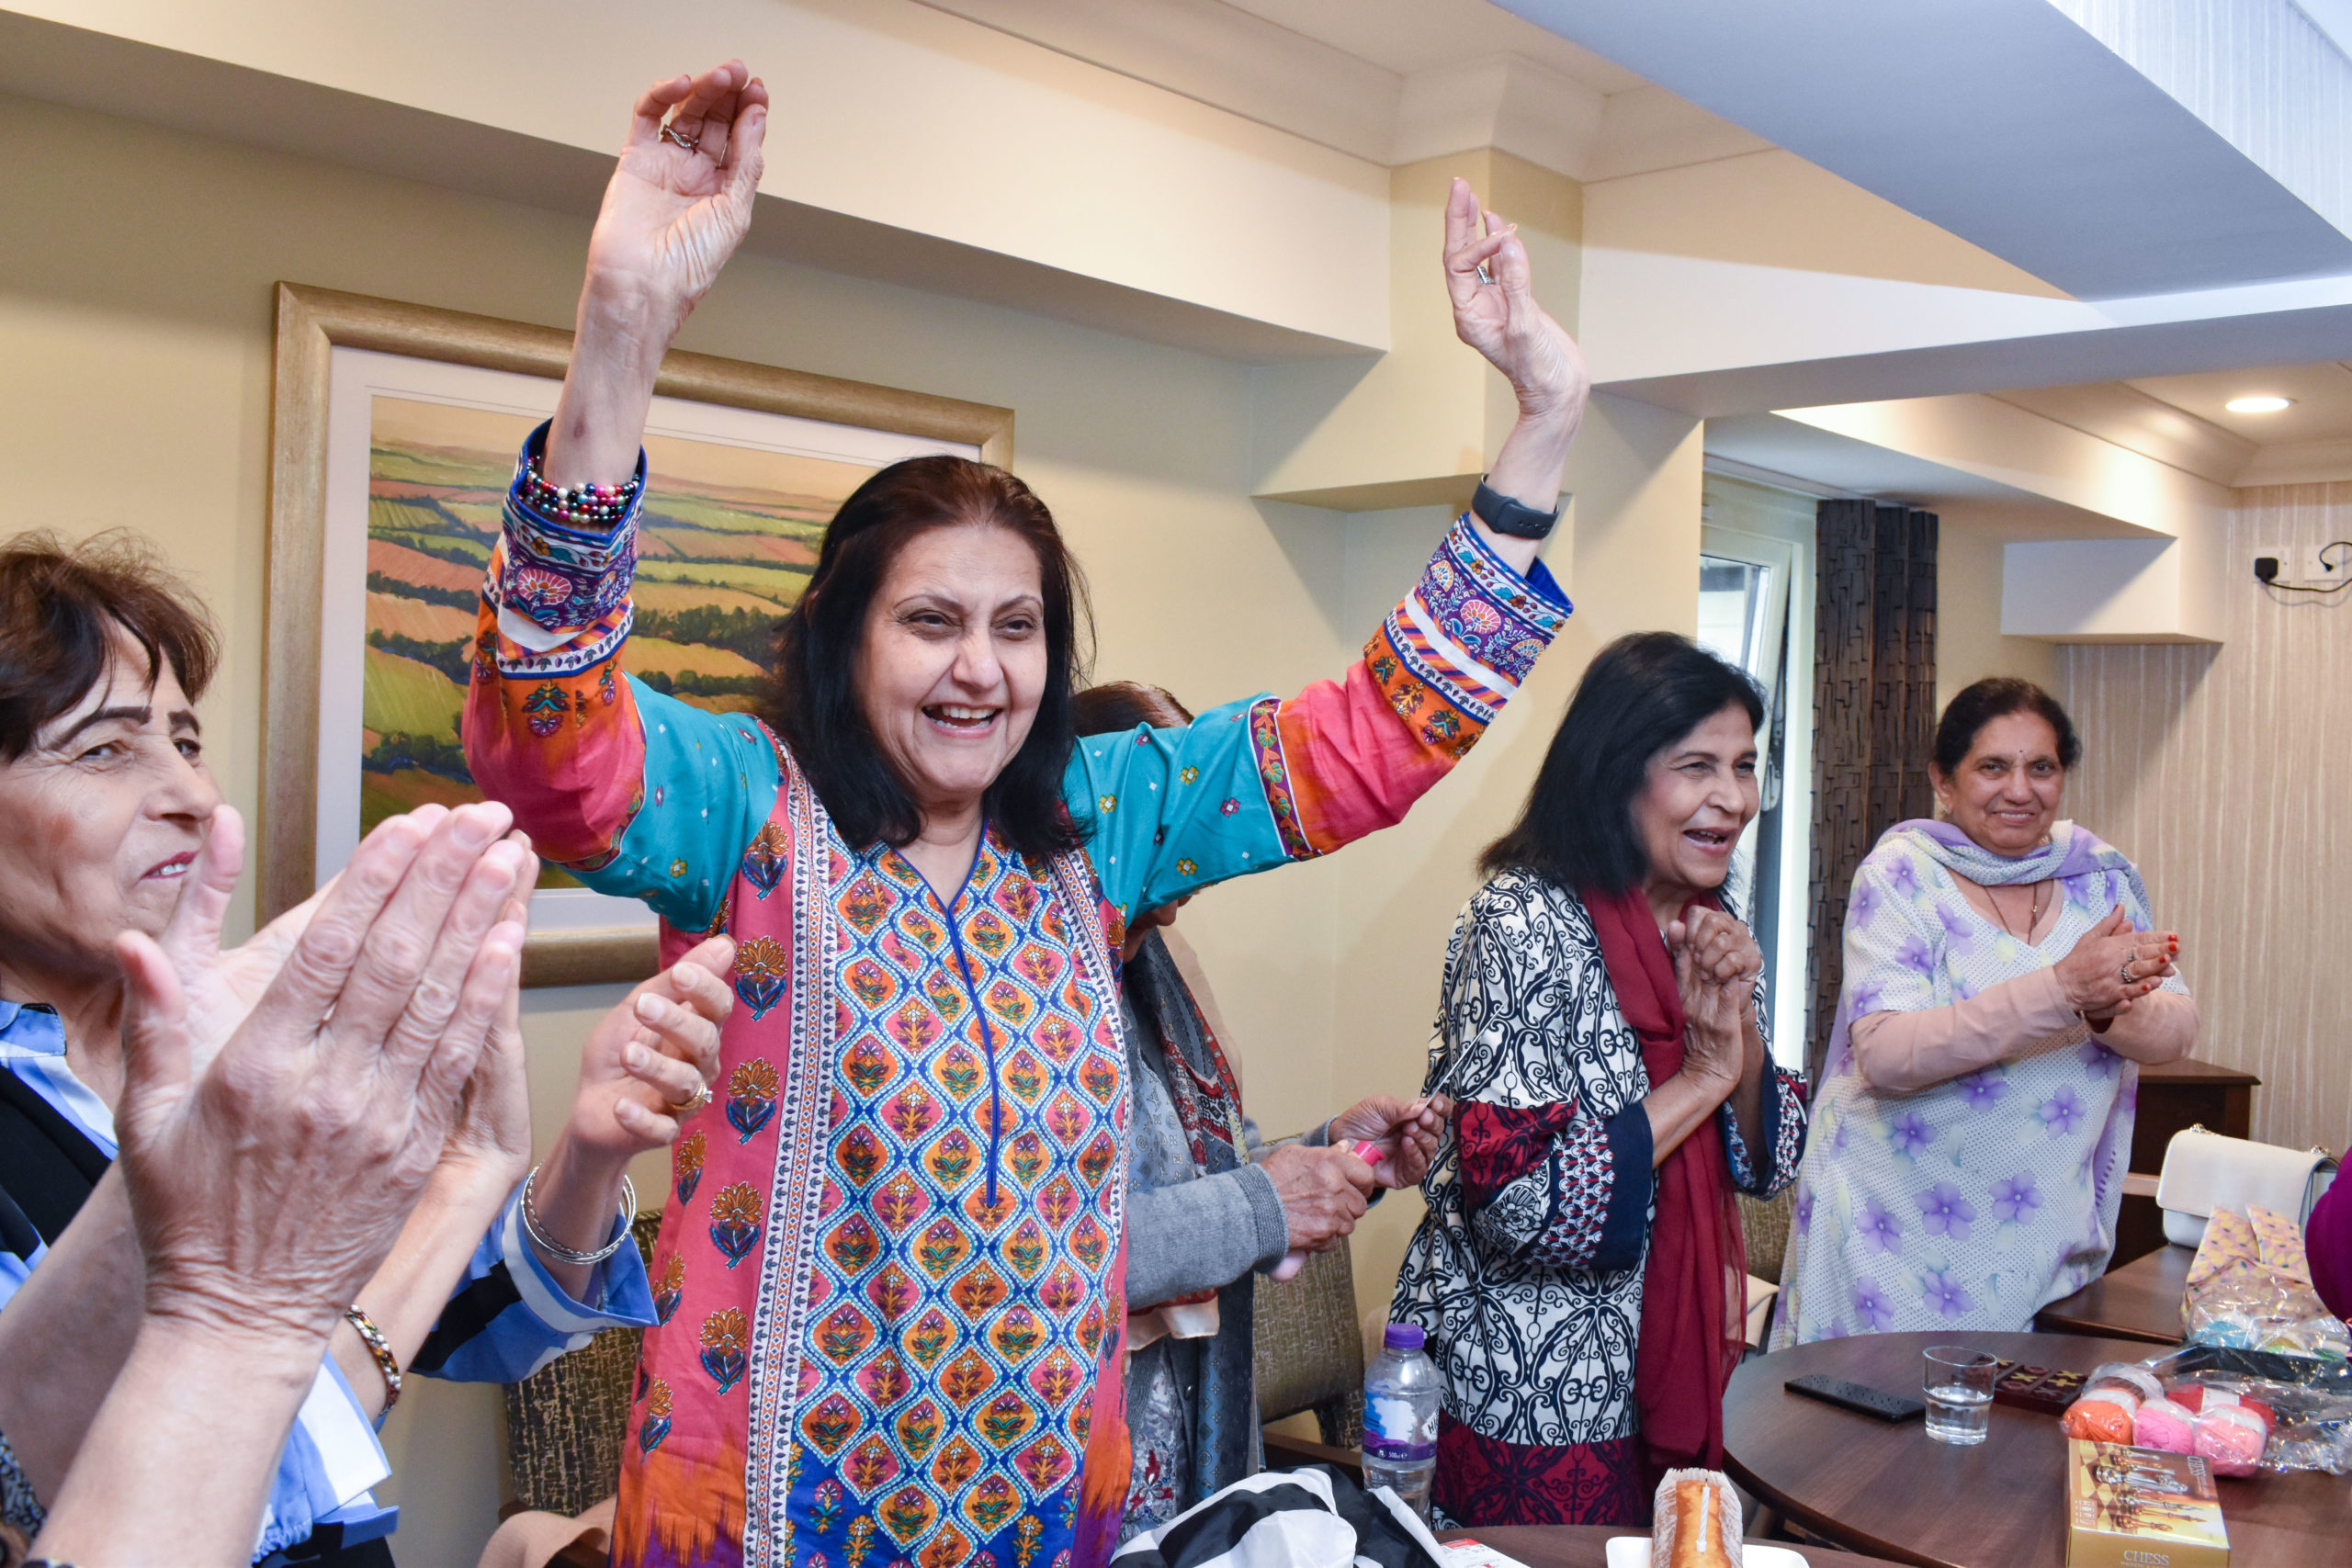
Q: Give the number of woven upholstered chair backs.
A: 3